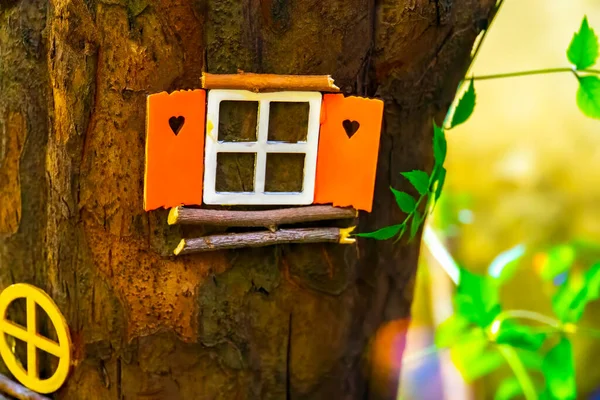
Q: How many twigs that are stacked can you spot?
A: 2